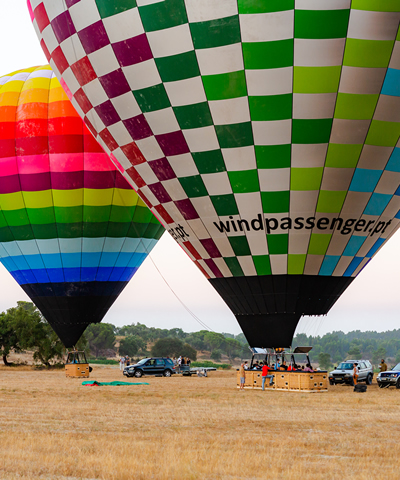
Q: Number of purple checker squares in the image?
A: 13